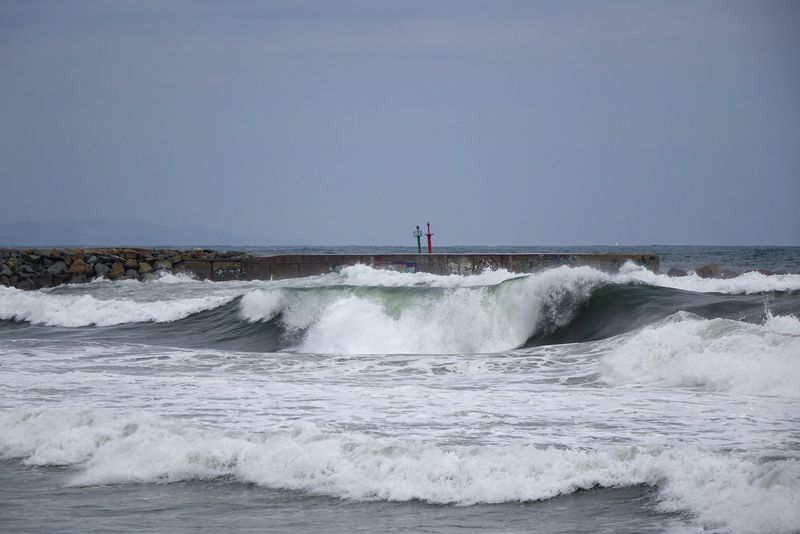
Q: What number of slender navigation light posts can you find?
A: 2